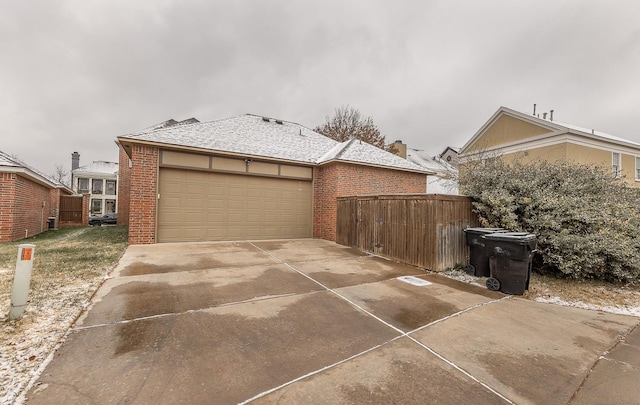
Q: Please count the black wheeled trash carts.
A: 2